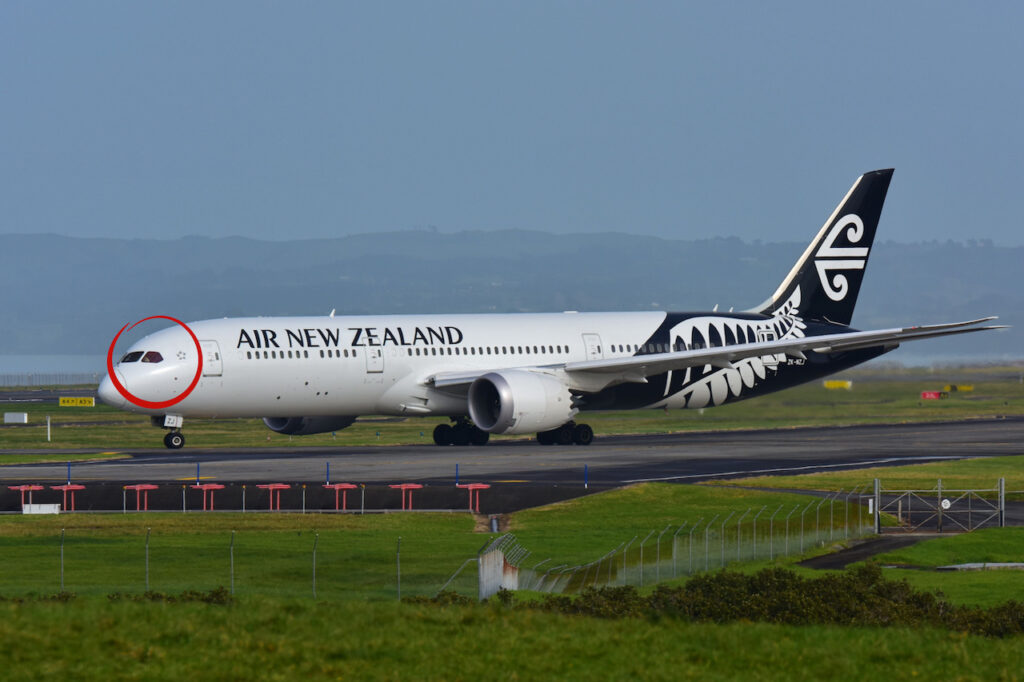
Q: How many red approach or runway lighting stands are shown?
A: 8